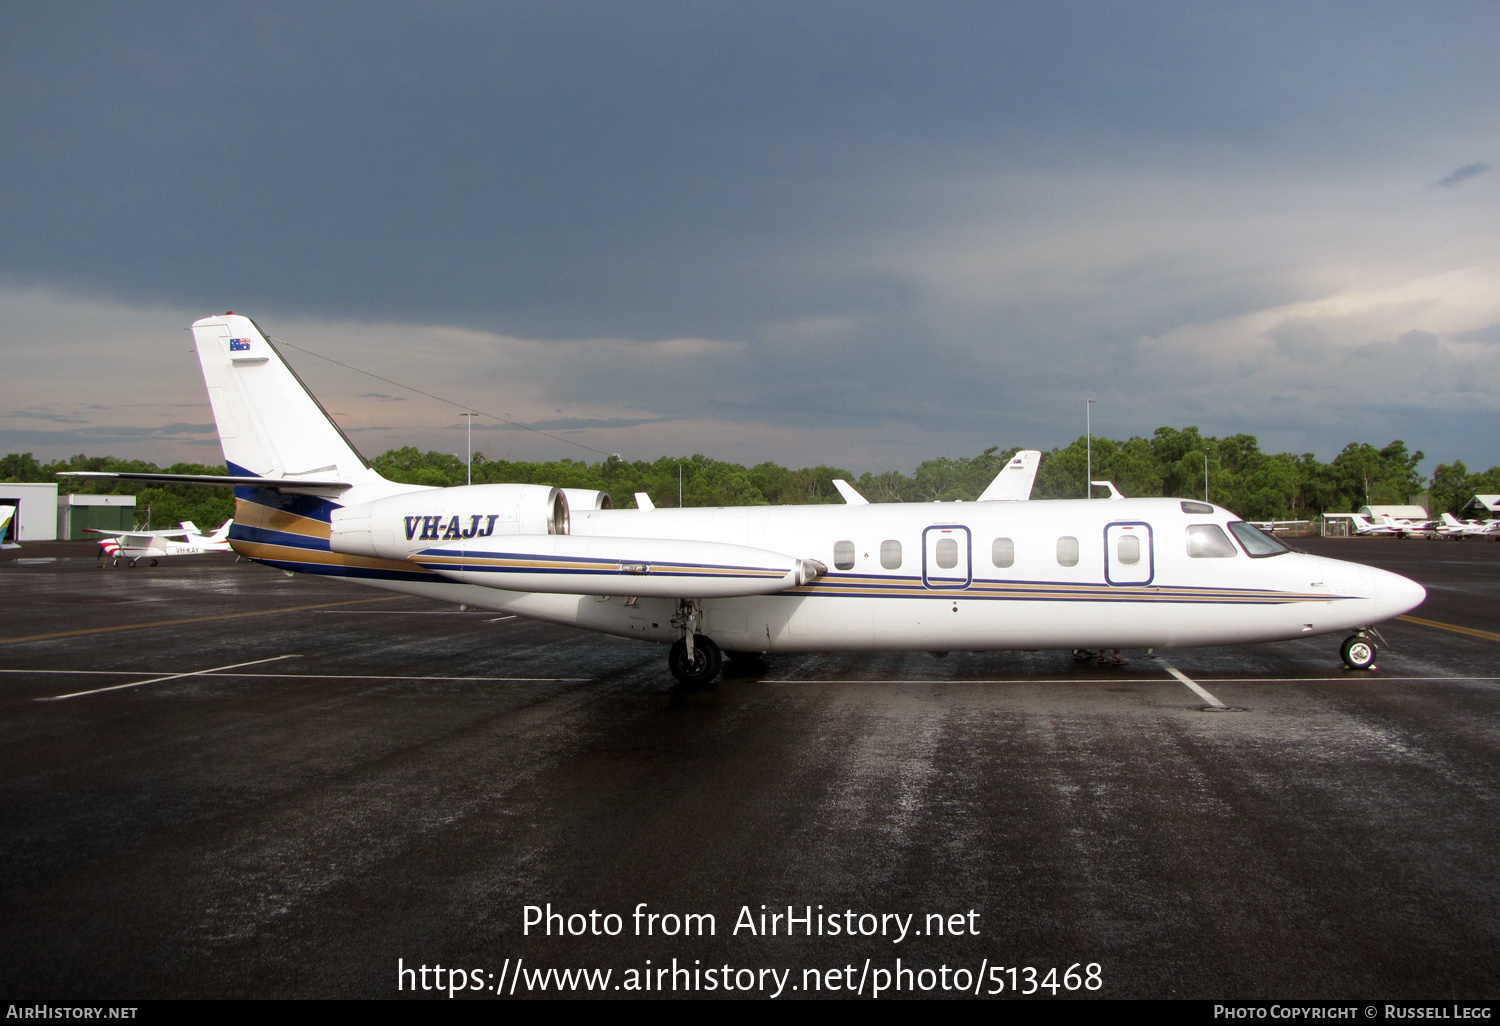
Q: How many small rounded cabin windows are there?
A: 6